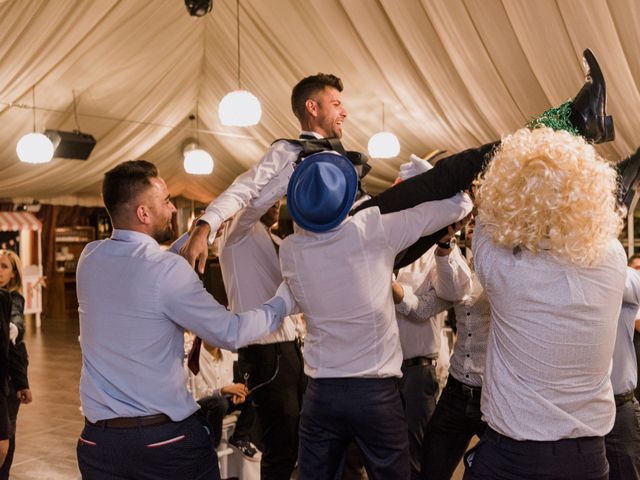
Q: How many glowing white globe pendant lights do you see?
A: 4